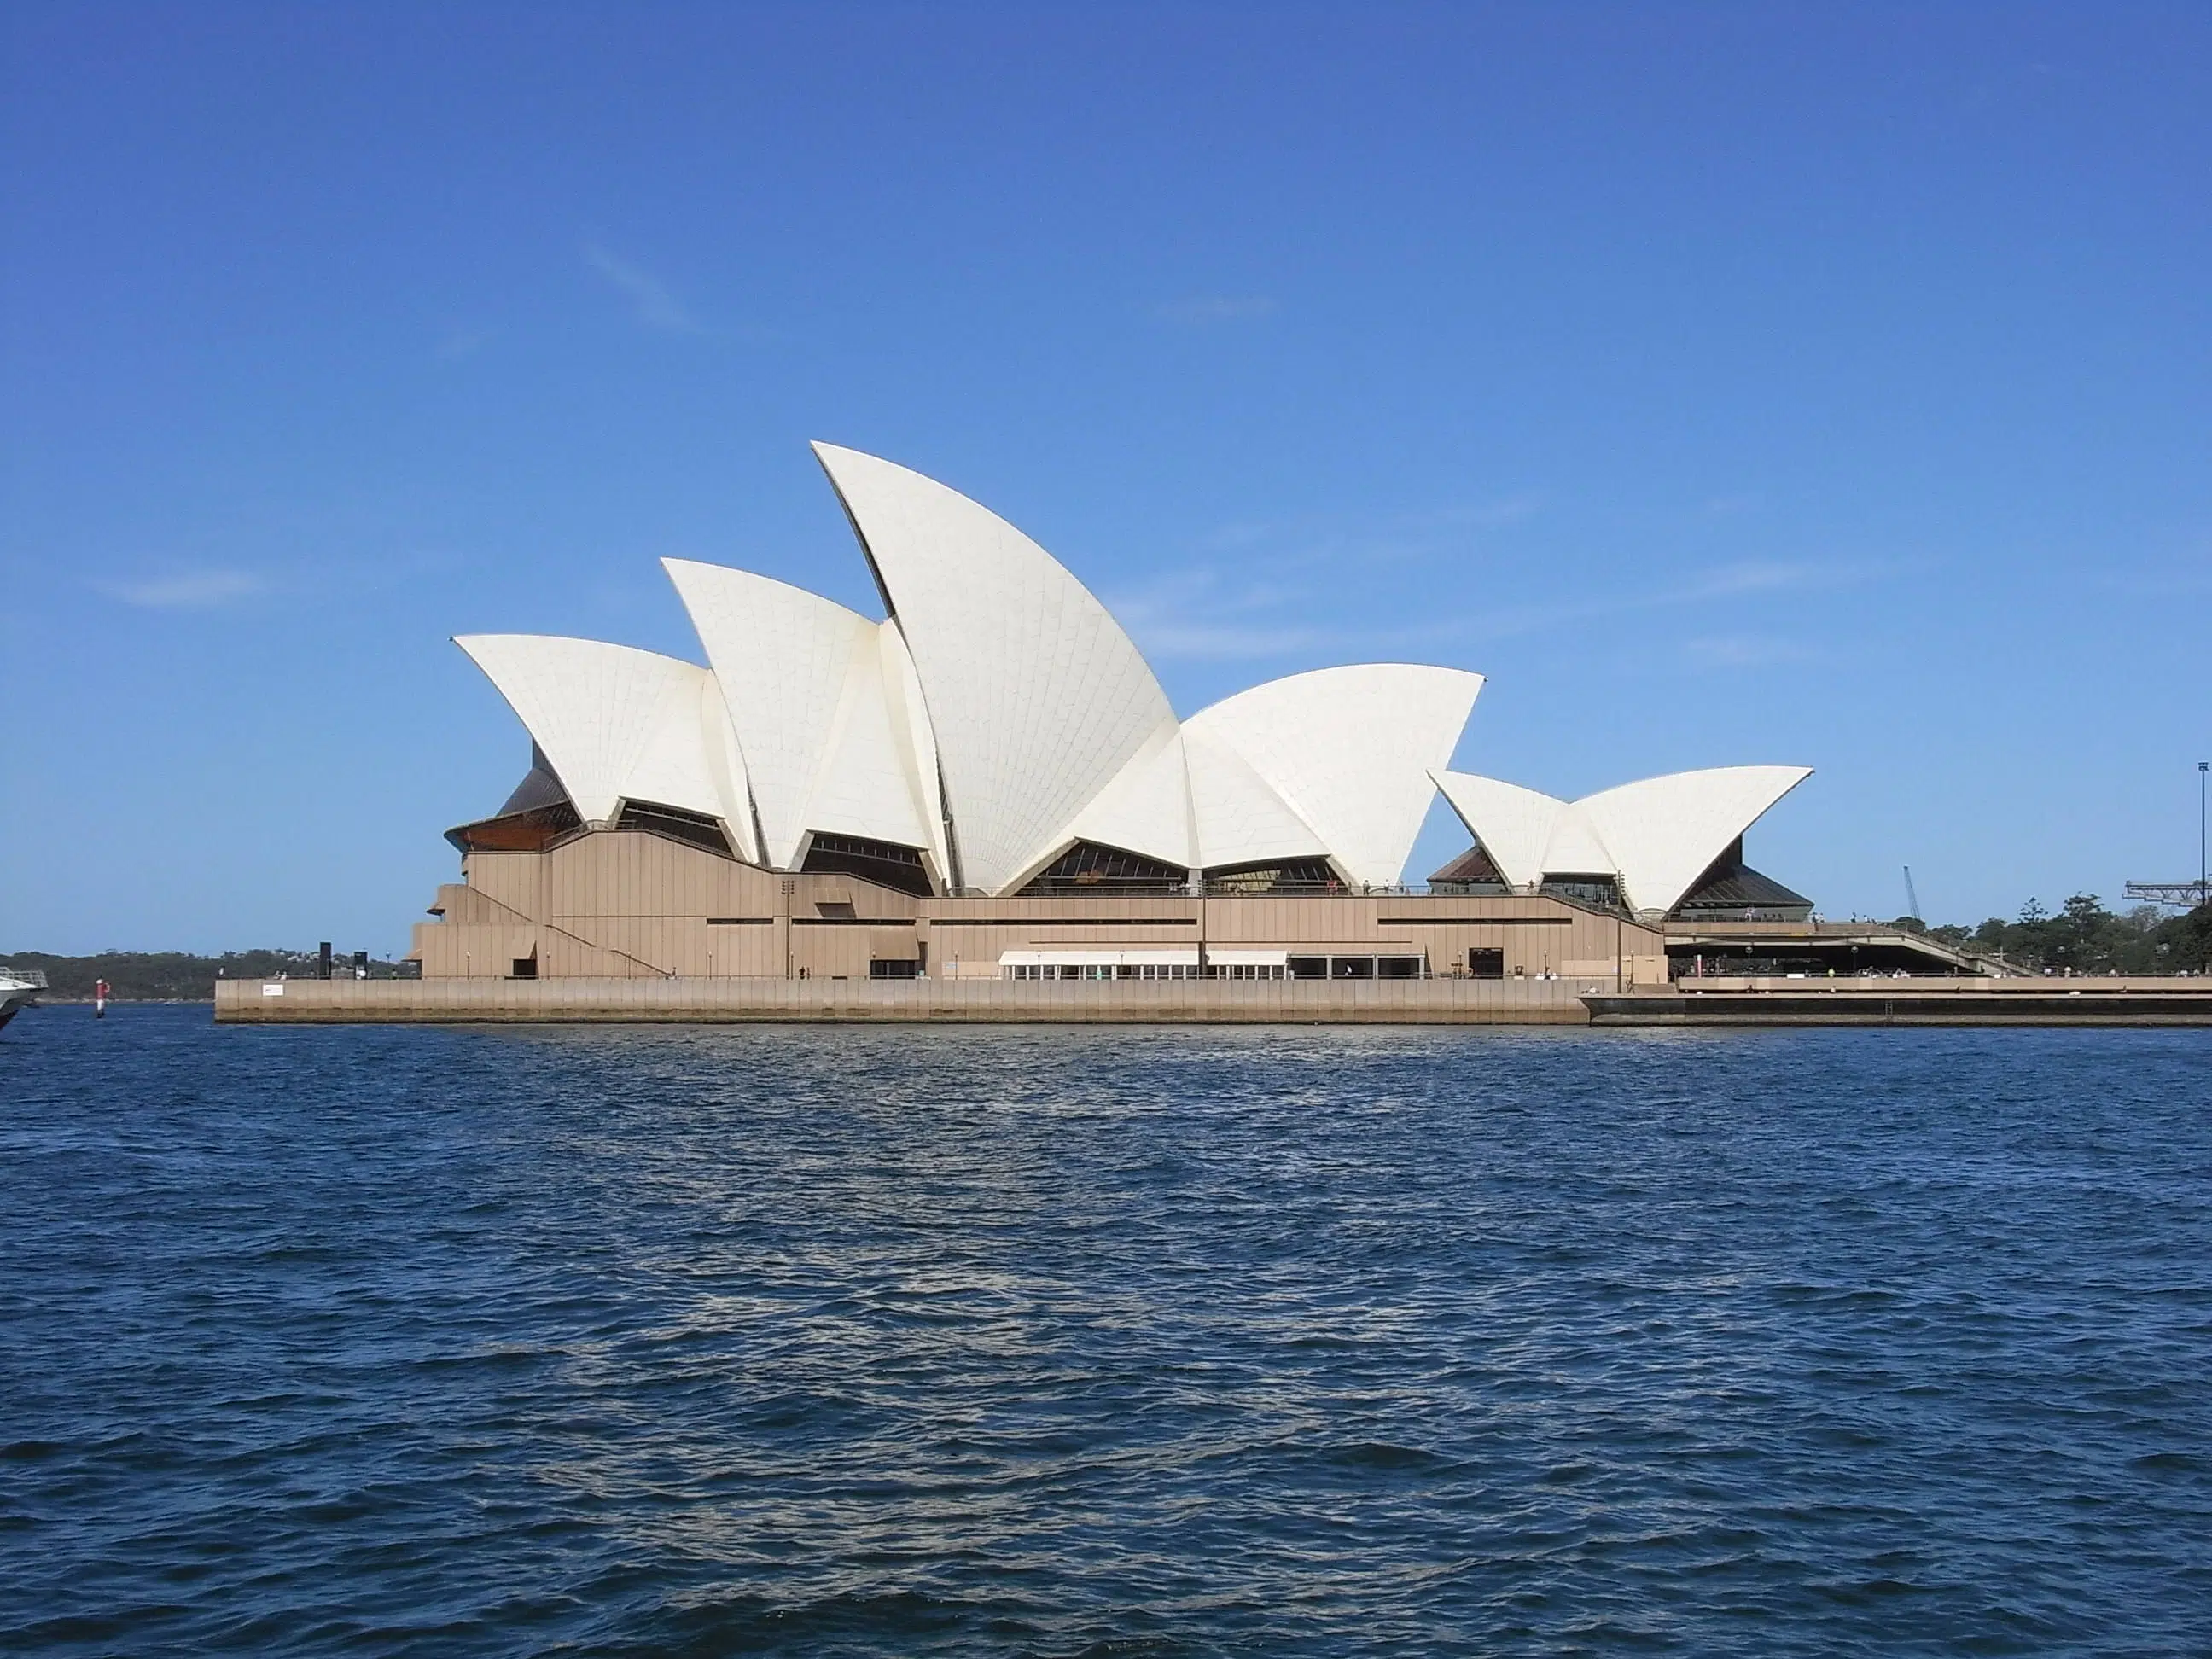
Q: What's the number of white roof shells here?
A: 6